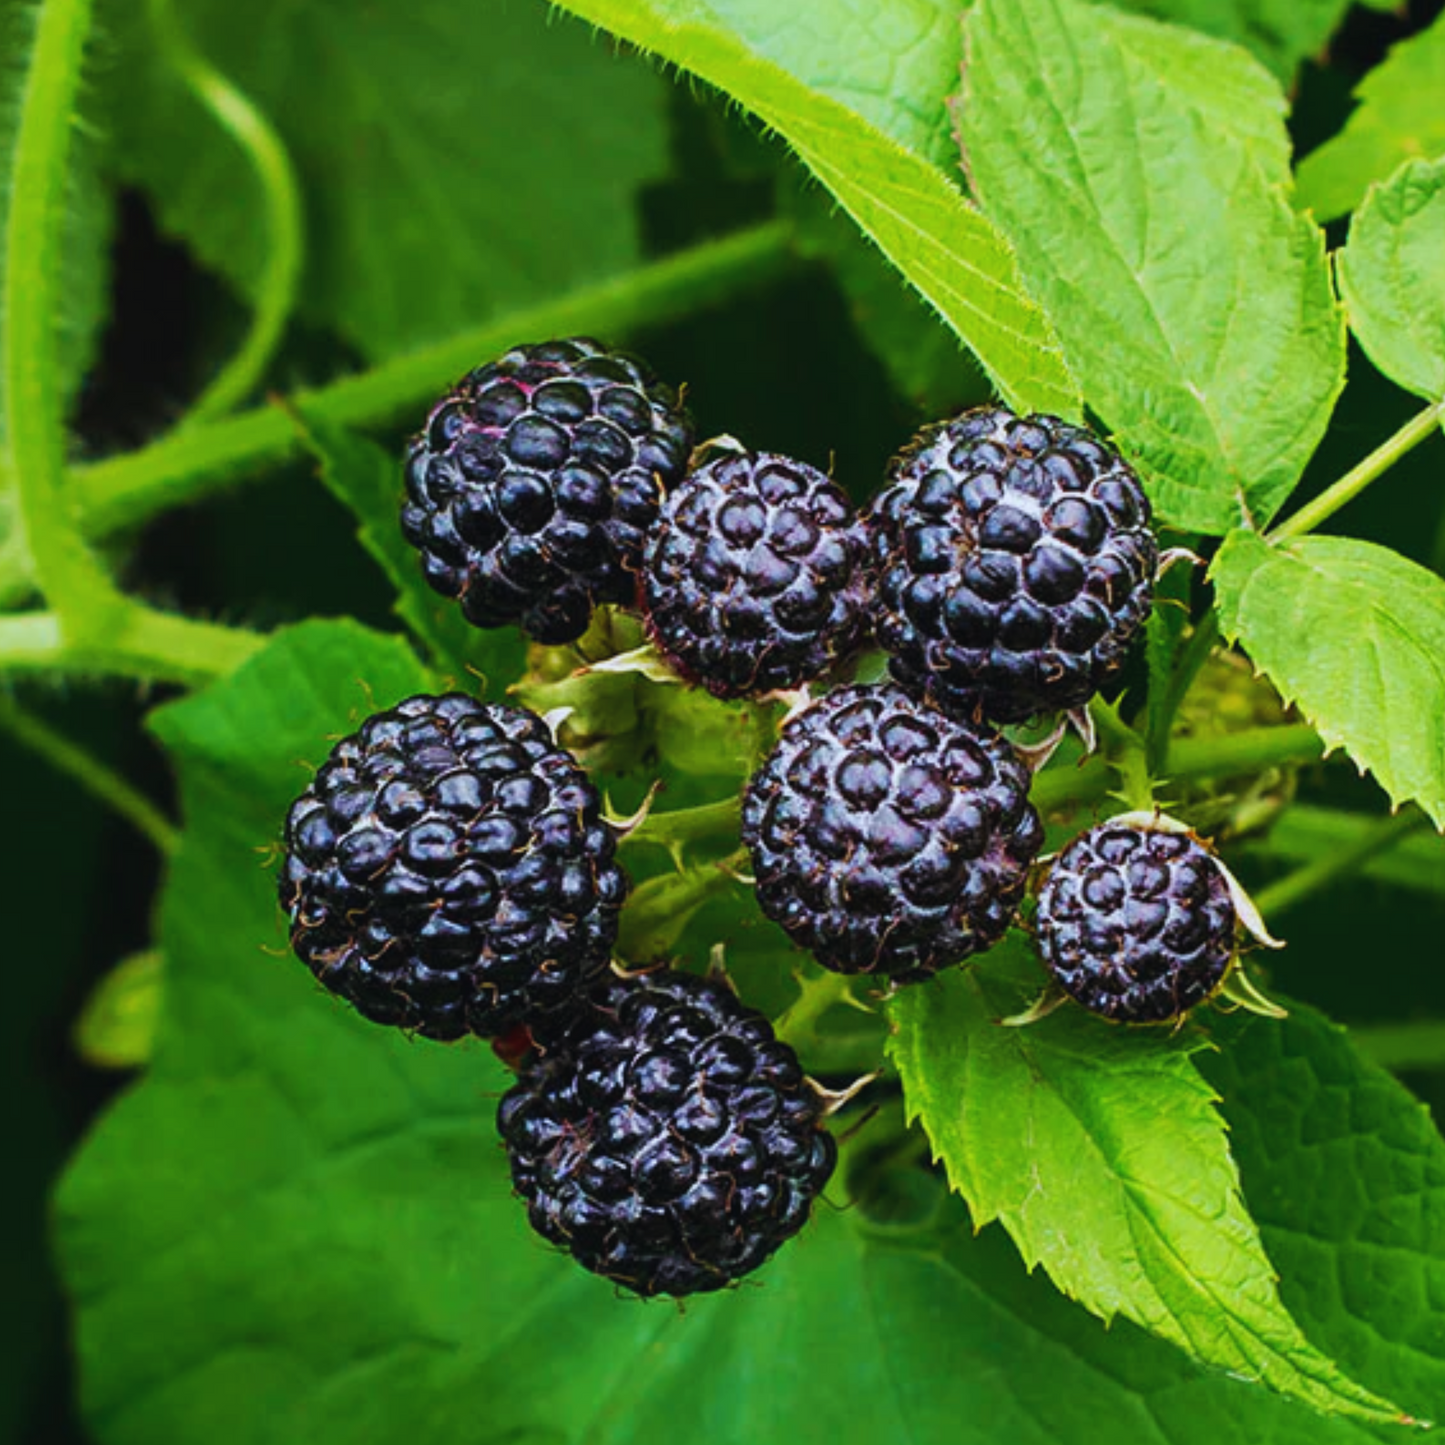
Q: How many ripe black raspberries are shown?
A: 7